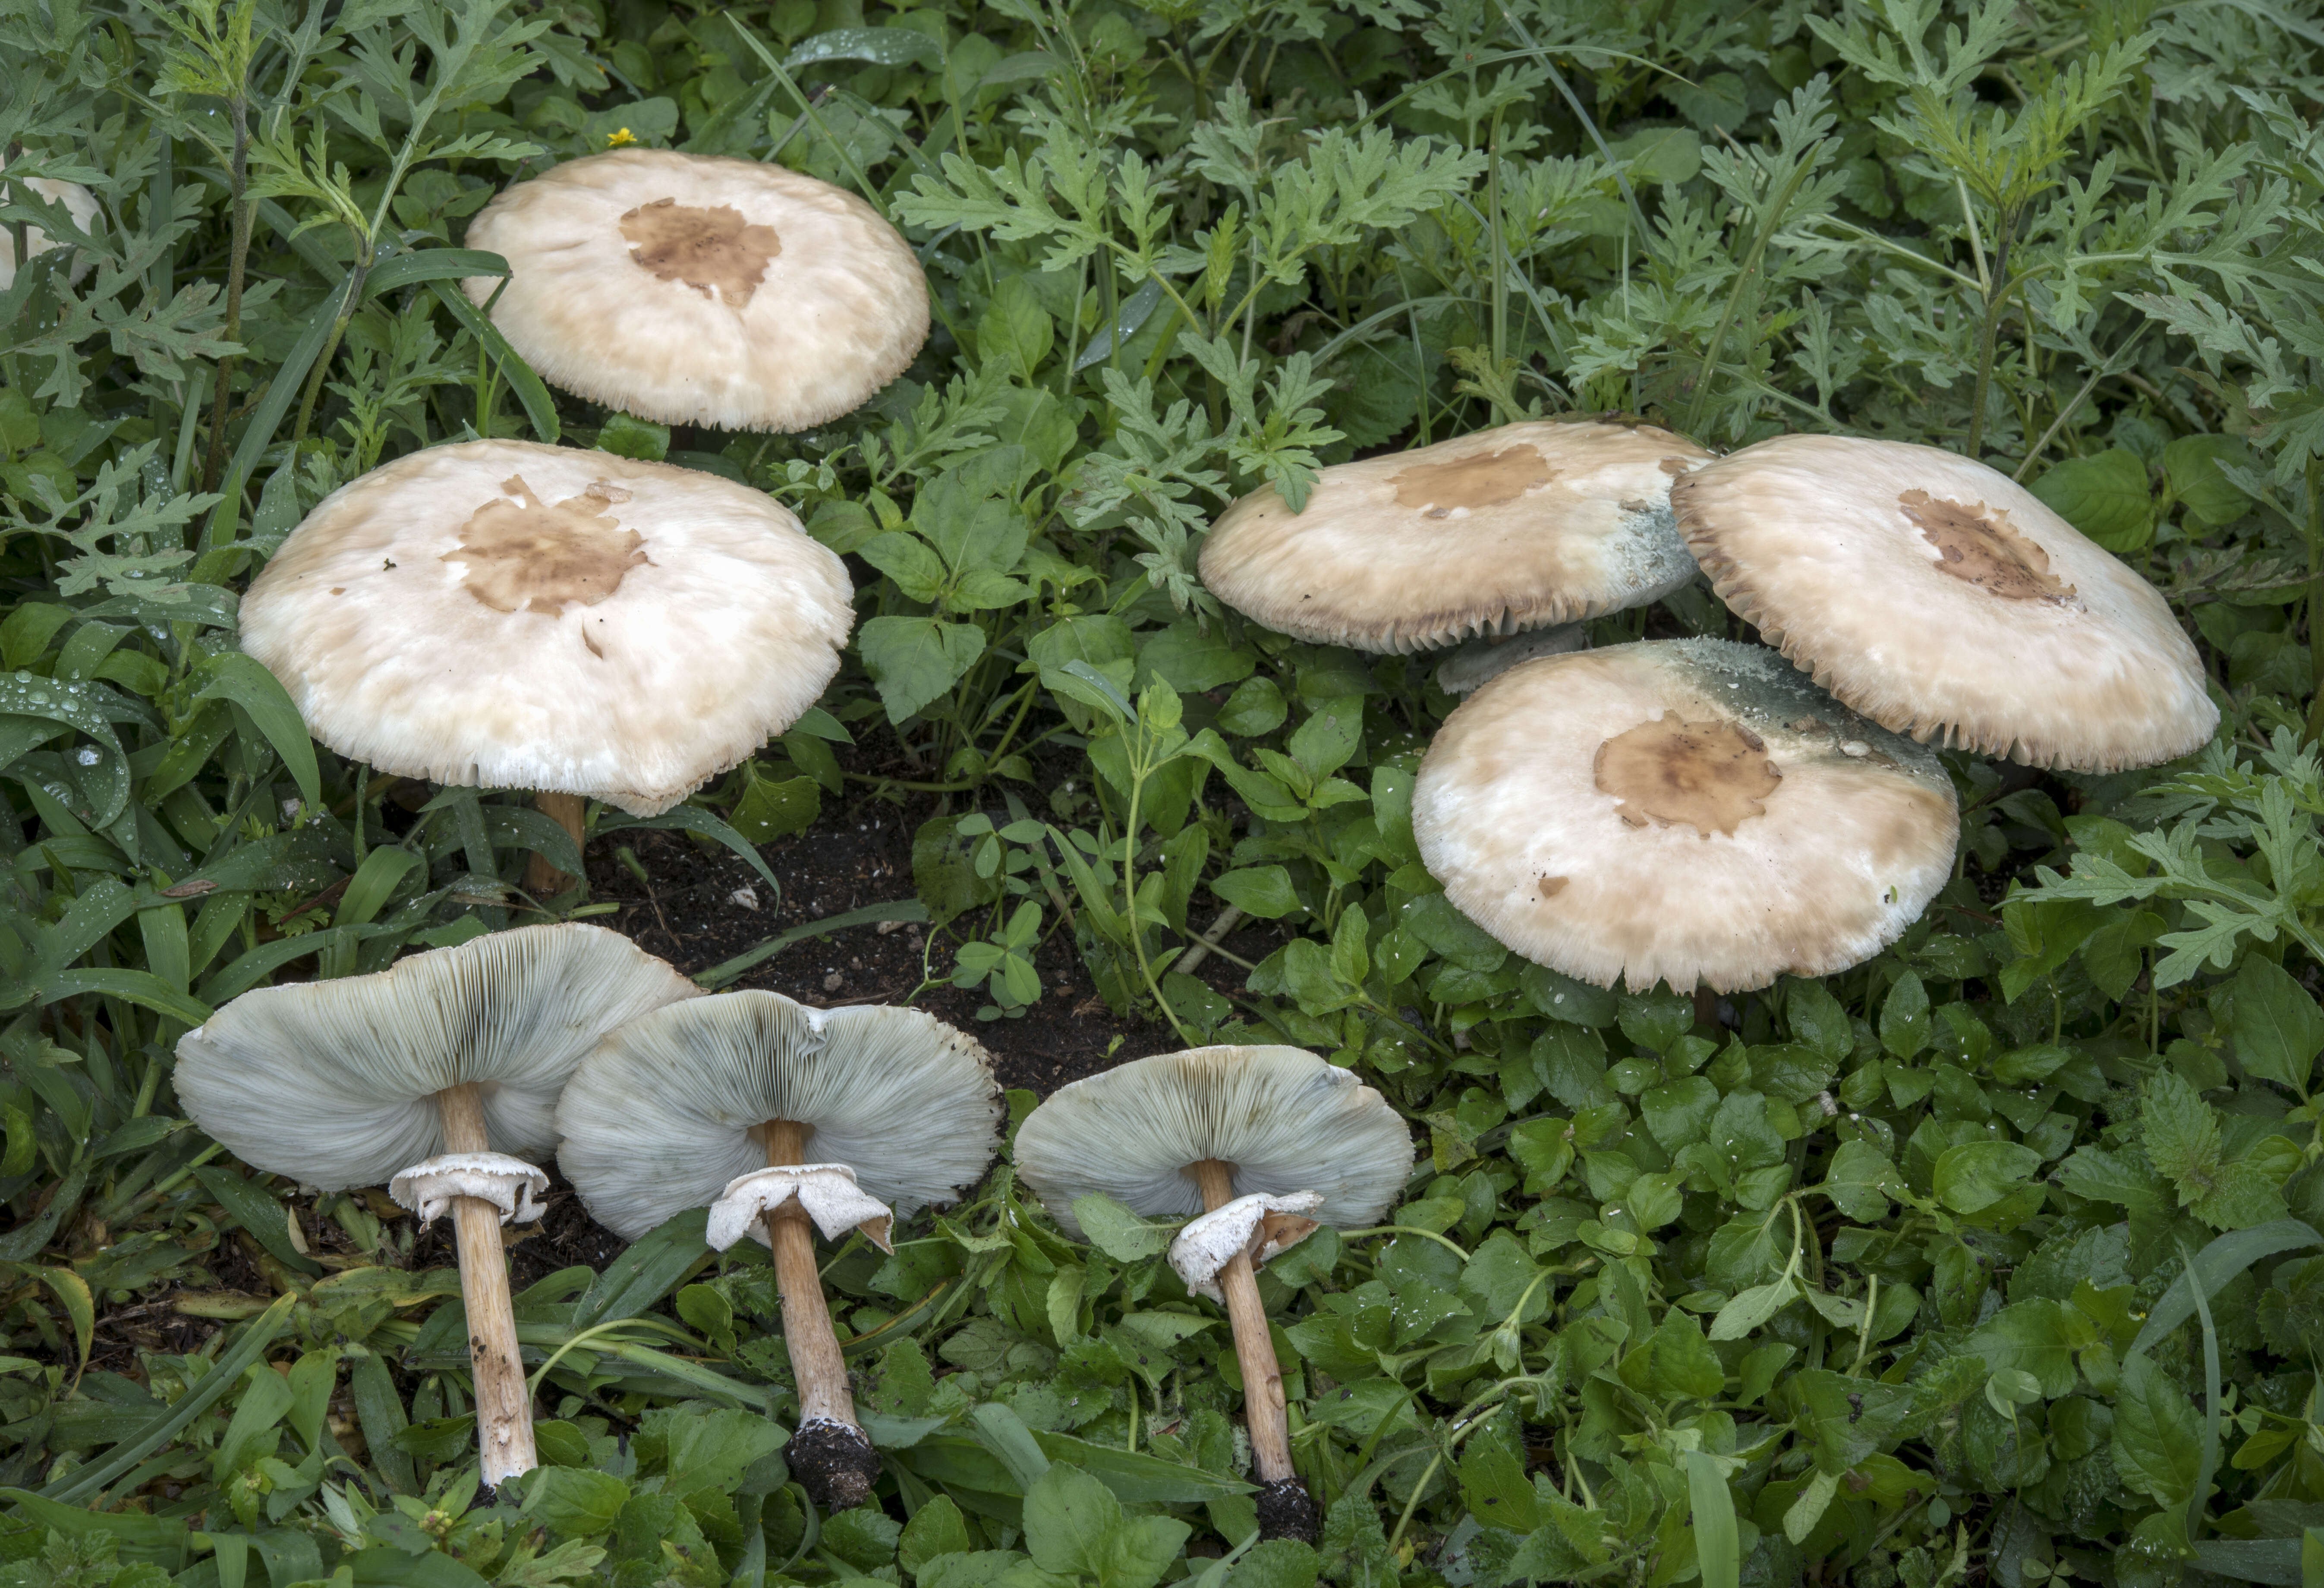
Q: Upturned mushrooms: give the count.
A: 3